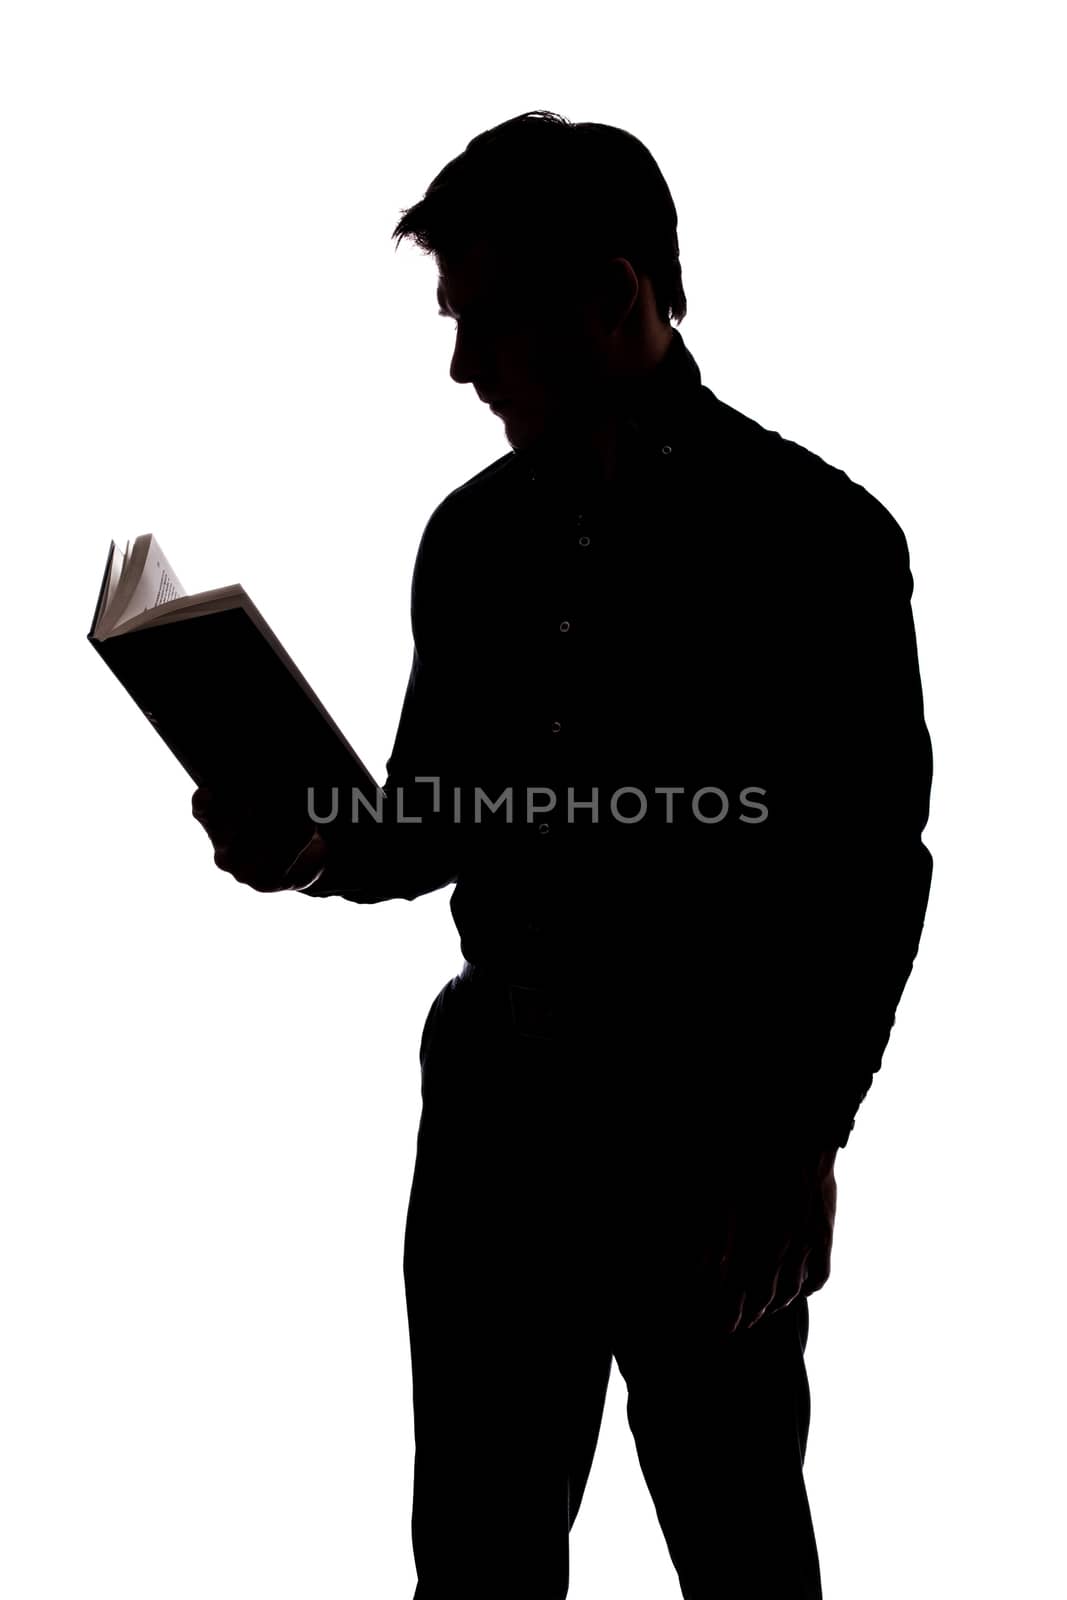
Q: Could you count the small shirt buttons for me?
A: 5